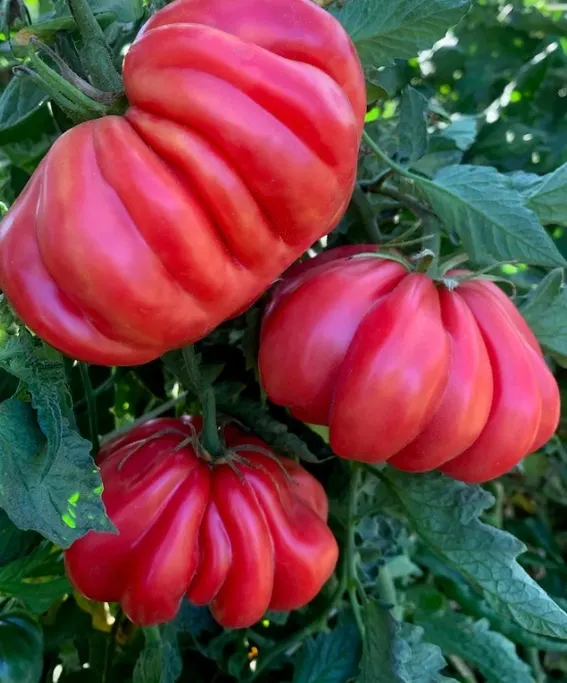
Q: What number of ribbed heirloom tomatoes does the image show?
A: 3